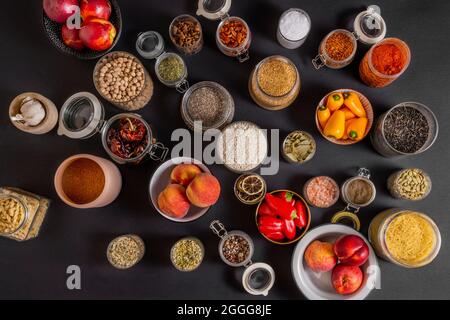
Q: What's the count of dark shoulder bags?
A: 0